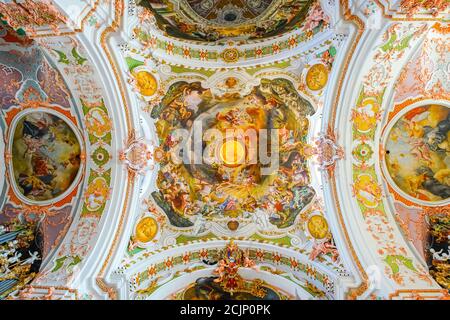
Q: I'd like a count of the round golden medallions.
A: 4